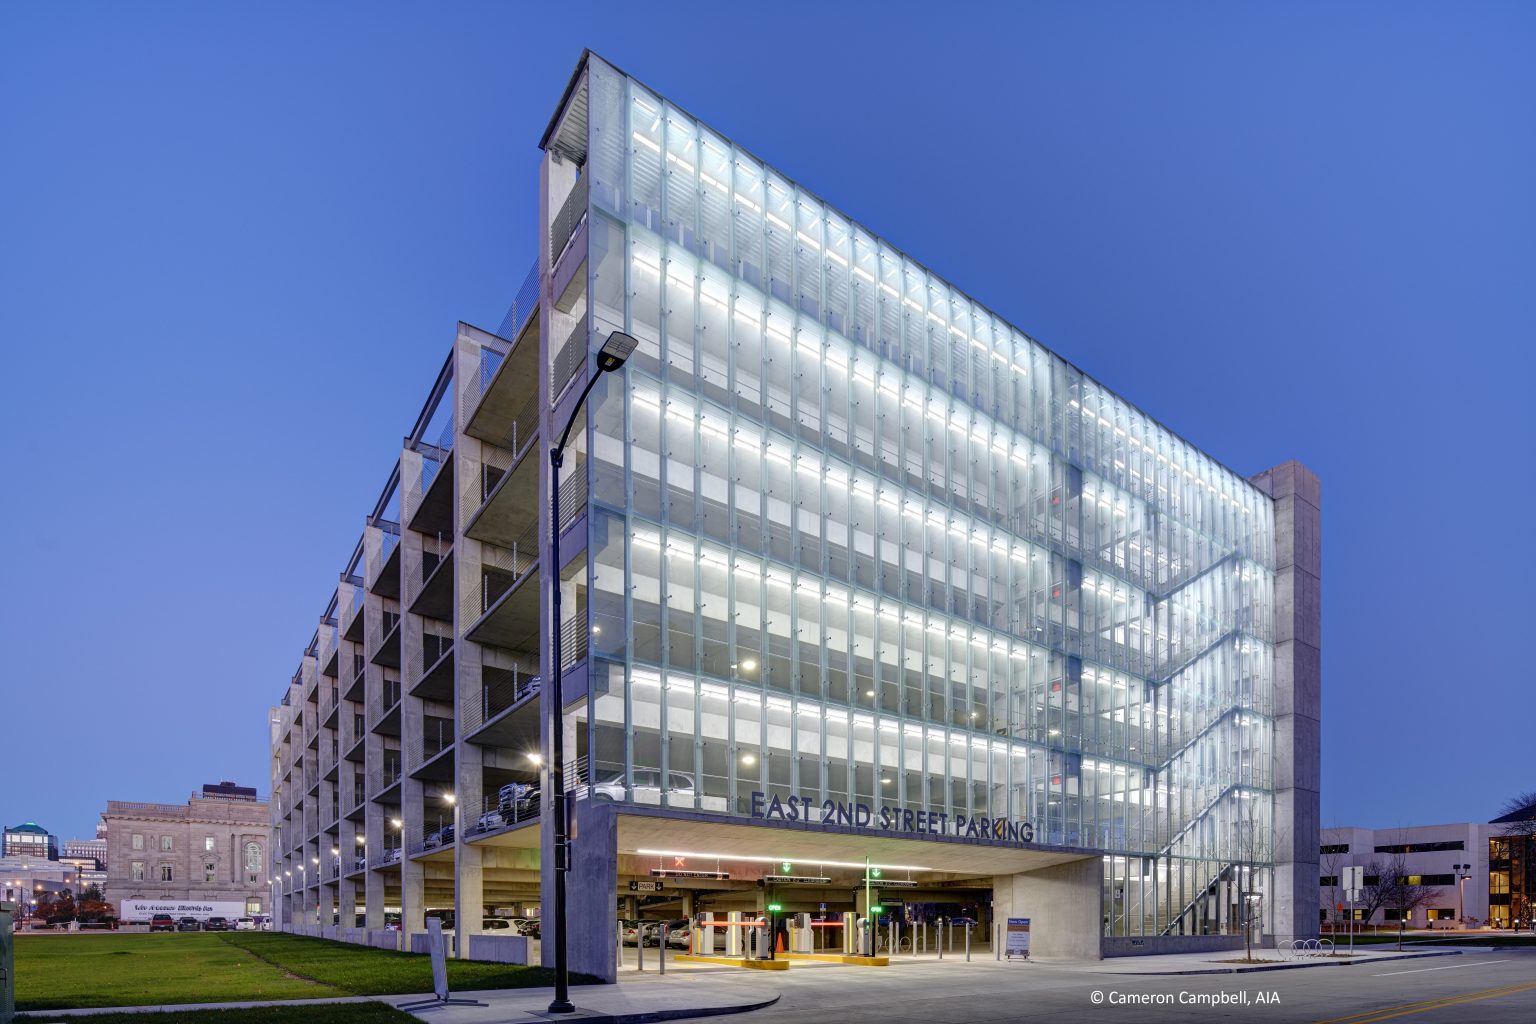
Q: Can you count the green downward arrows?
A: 2